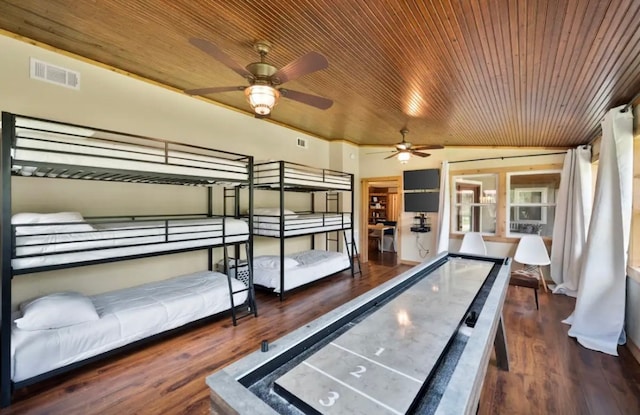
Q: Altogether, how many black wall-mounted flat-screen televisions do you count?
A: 2